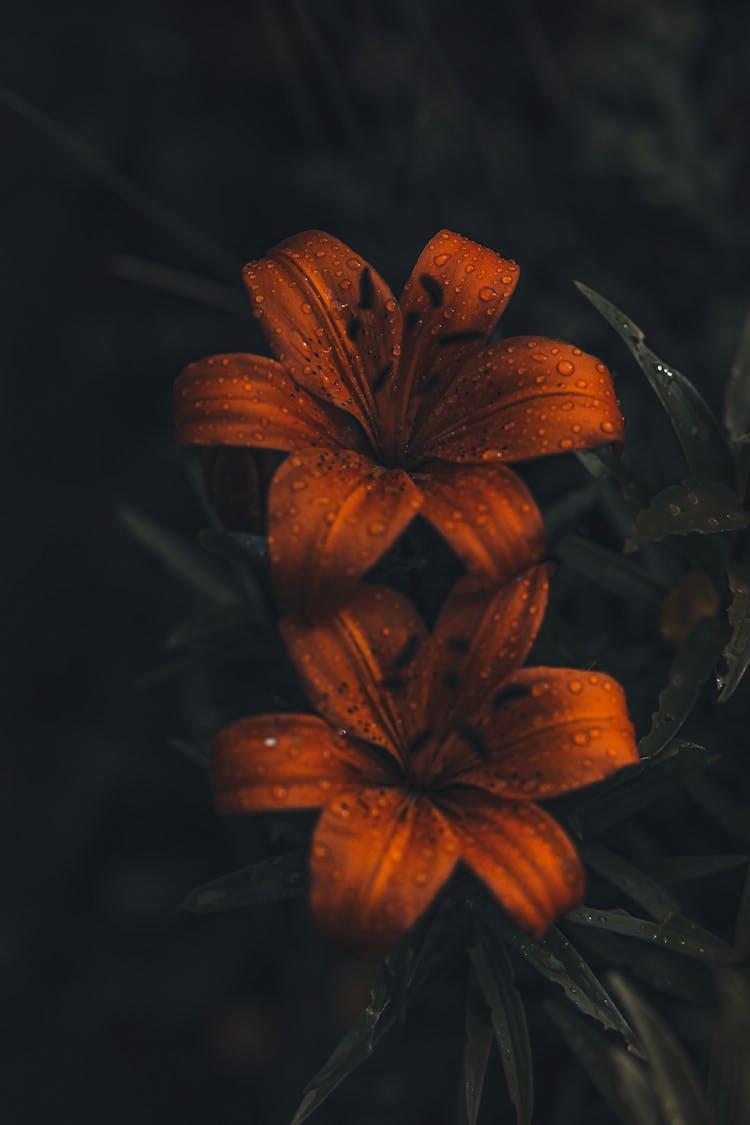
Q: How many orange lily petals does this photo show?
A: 12